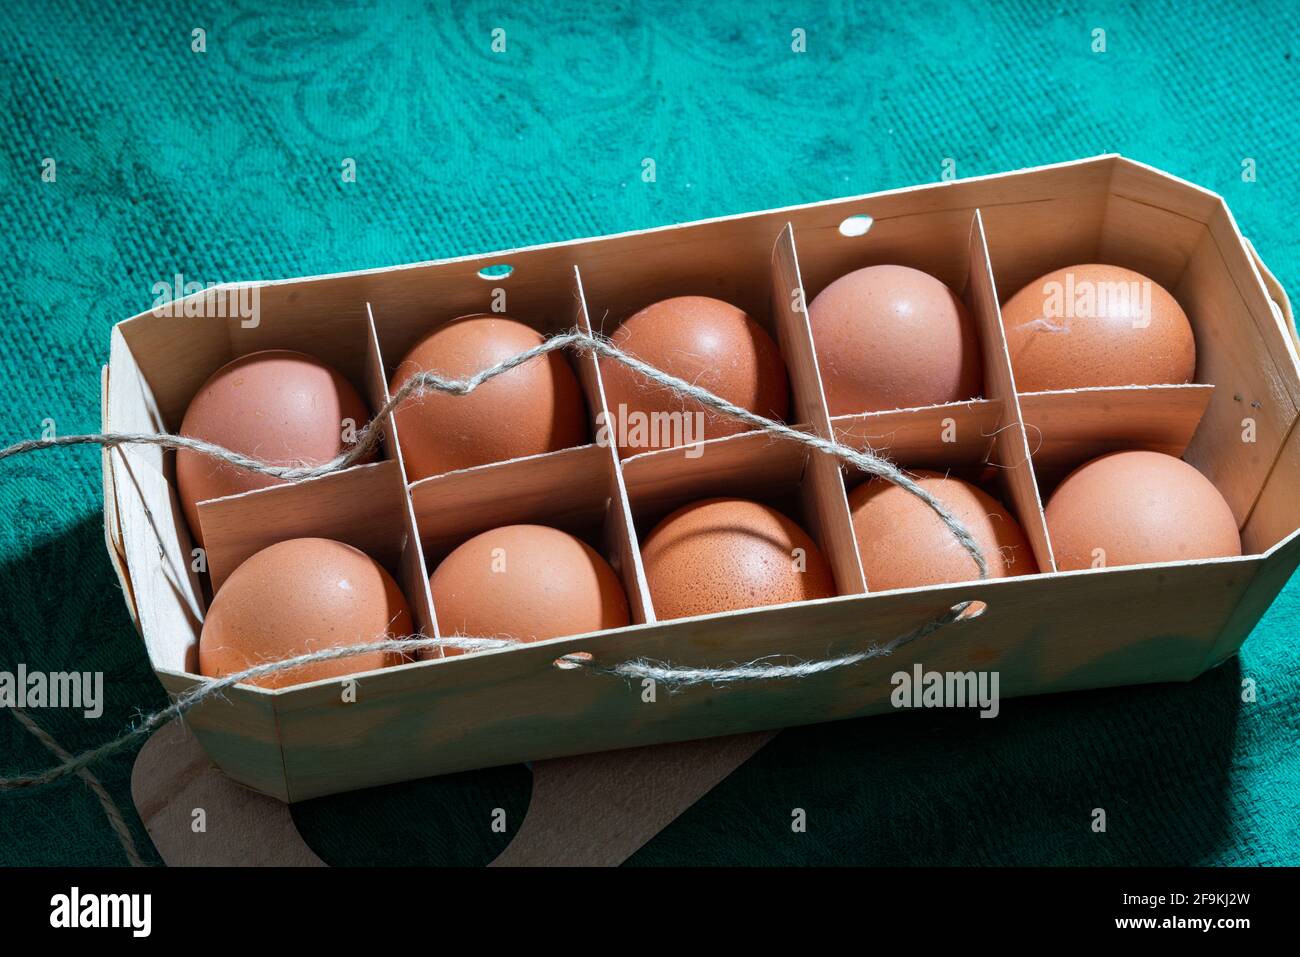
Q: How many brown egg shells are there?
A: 10